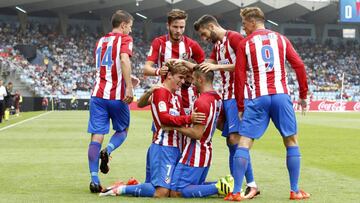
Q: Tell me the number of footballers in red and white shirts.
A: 7